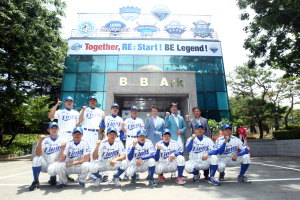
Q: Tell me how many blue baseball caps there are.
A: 11